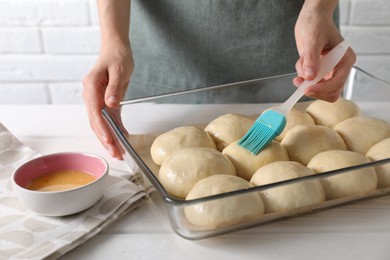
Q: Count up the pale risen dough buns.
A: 12